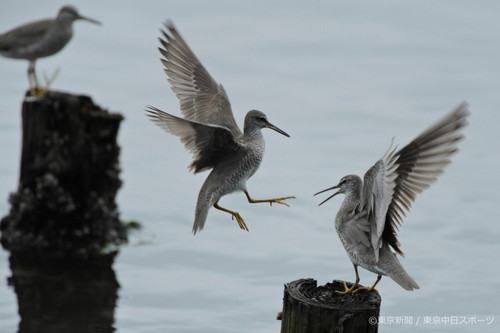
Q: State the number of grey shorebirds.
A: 3